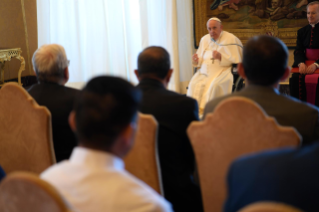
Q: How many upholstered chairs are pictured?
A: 5